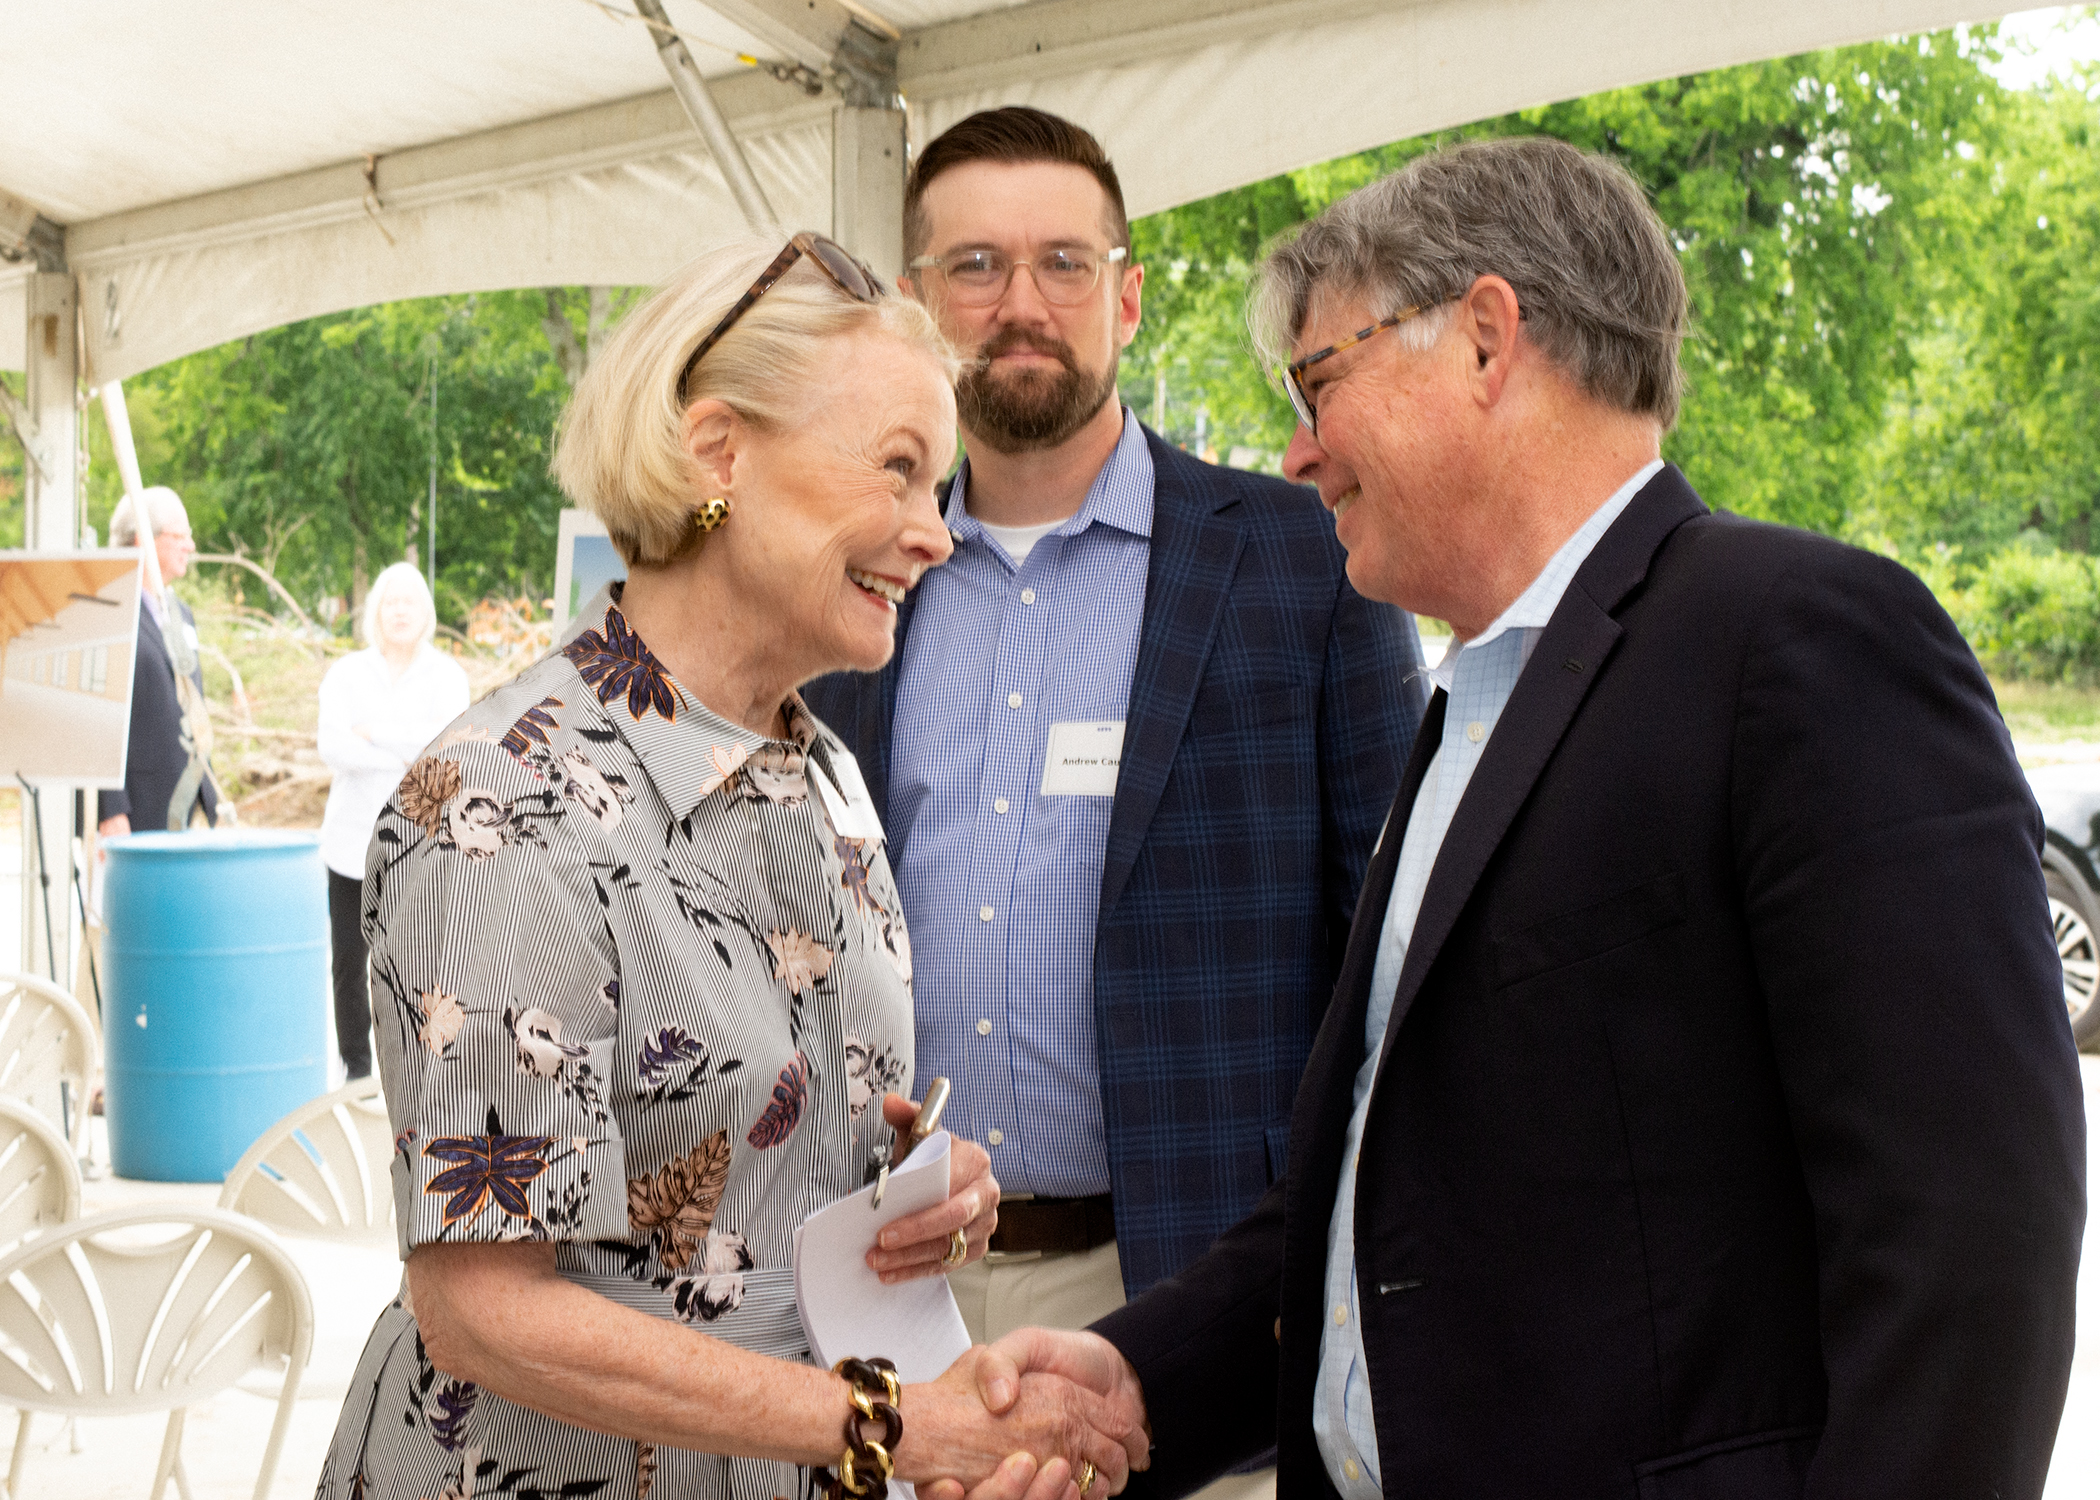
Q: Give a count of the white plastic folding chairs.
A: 4